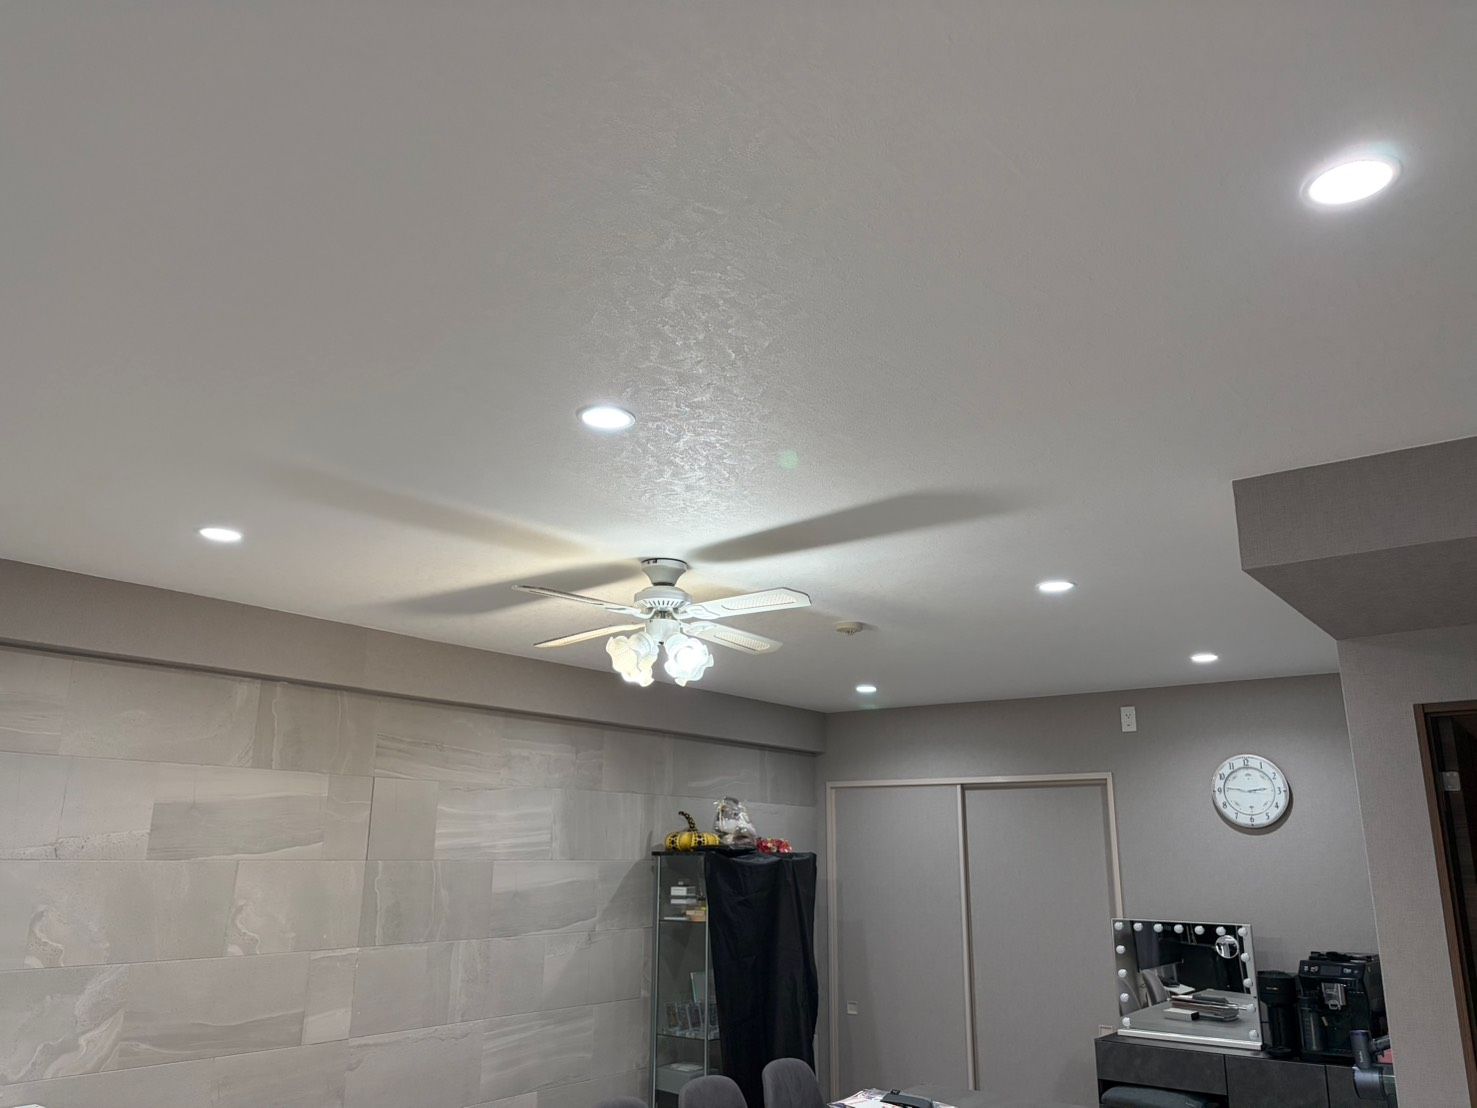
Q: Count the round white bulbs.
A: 15